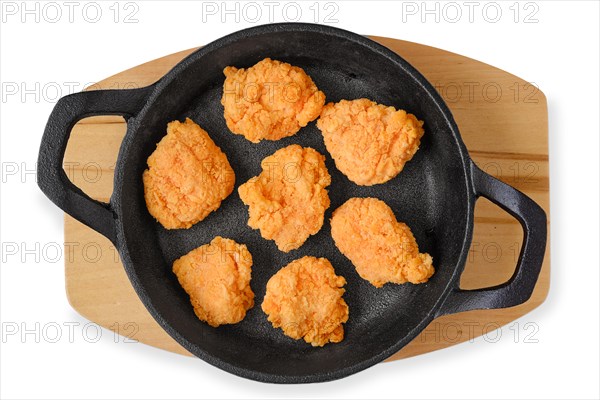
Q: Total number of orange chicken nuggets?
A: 7